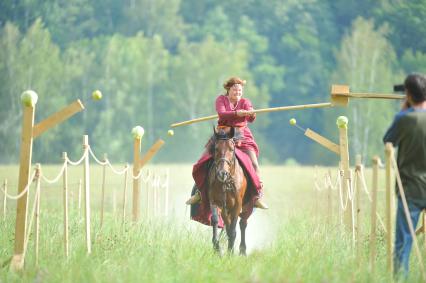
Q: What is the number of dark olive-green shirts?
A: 1